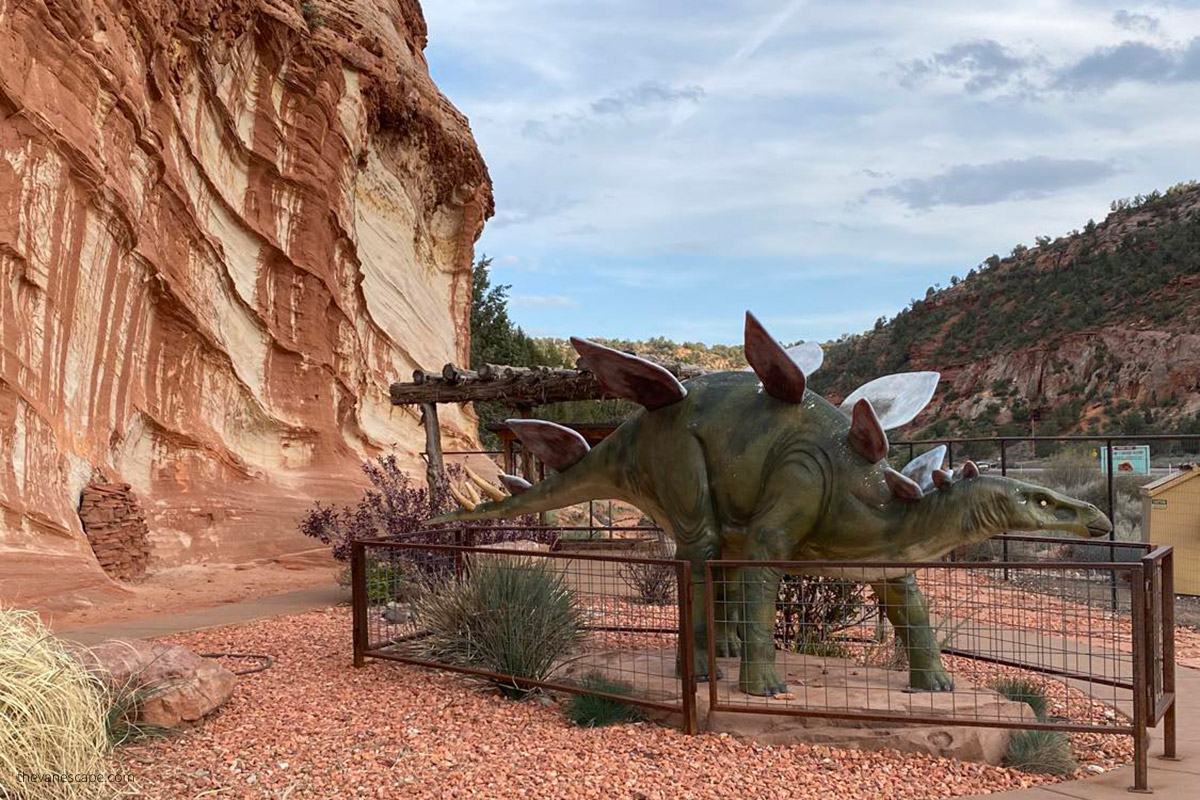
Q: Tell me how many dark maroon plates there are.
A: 8